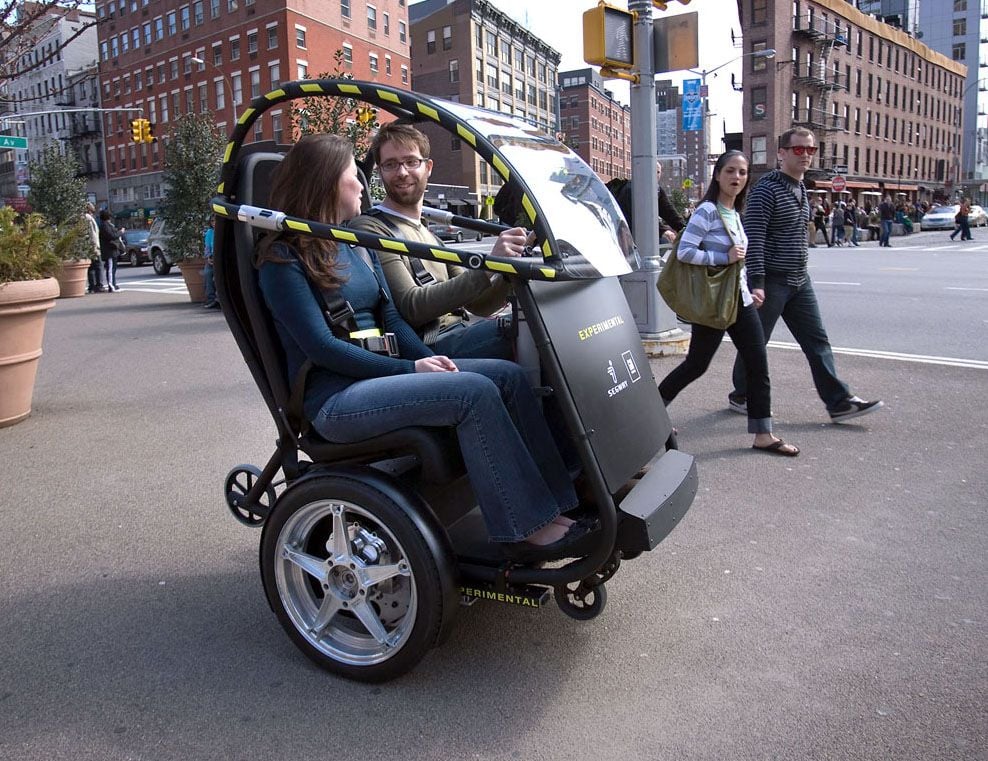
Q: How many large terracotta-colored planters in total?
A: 3